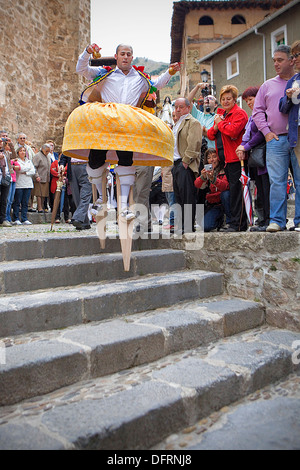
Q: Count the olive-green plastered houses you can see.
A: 1